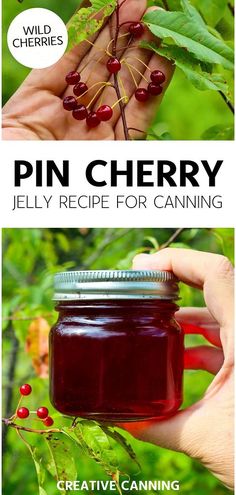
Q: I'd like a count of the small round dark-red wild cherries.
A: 15